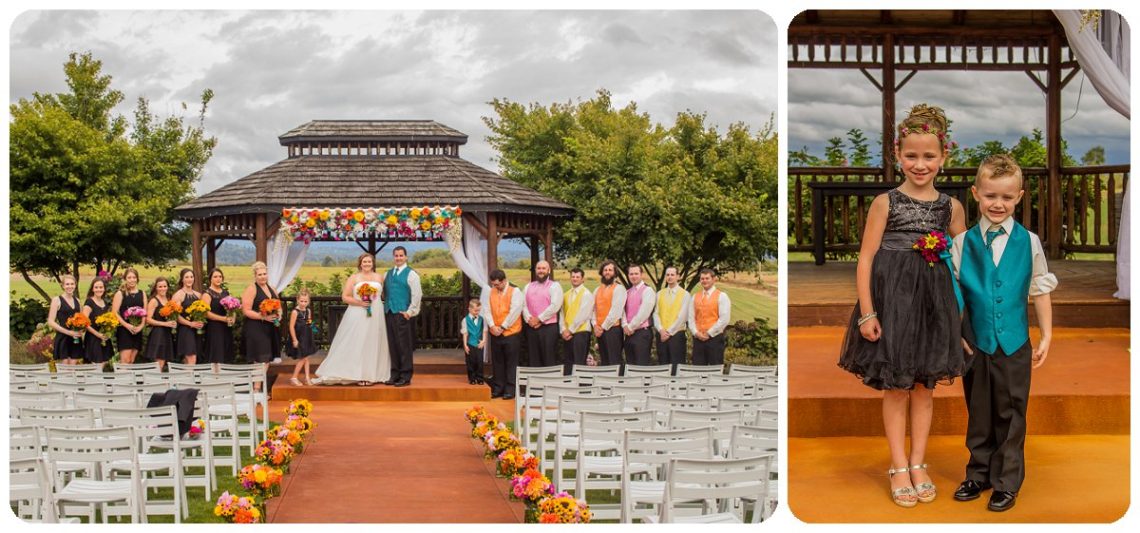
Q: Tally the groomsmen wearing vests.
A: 7